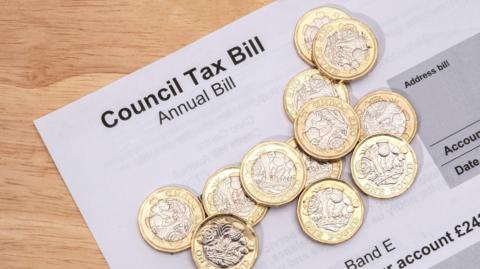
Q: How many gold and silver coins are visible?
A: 12